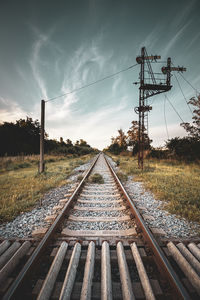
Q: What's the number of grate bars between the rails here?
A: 6